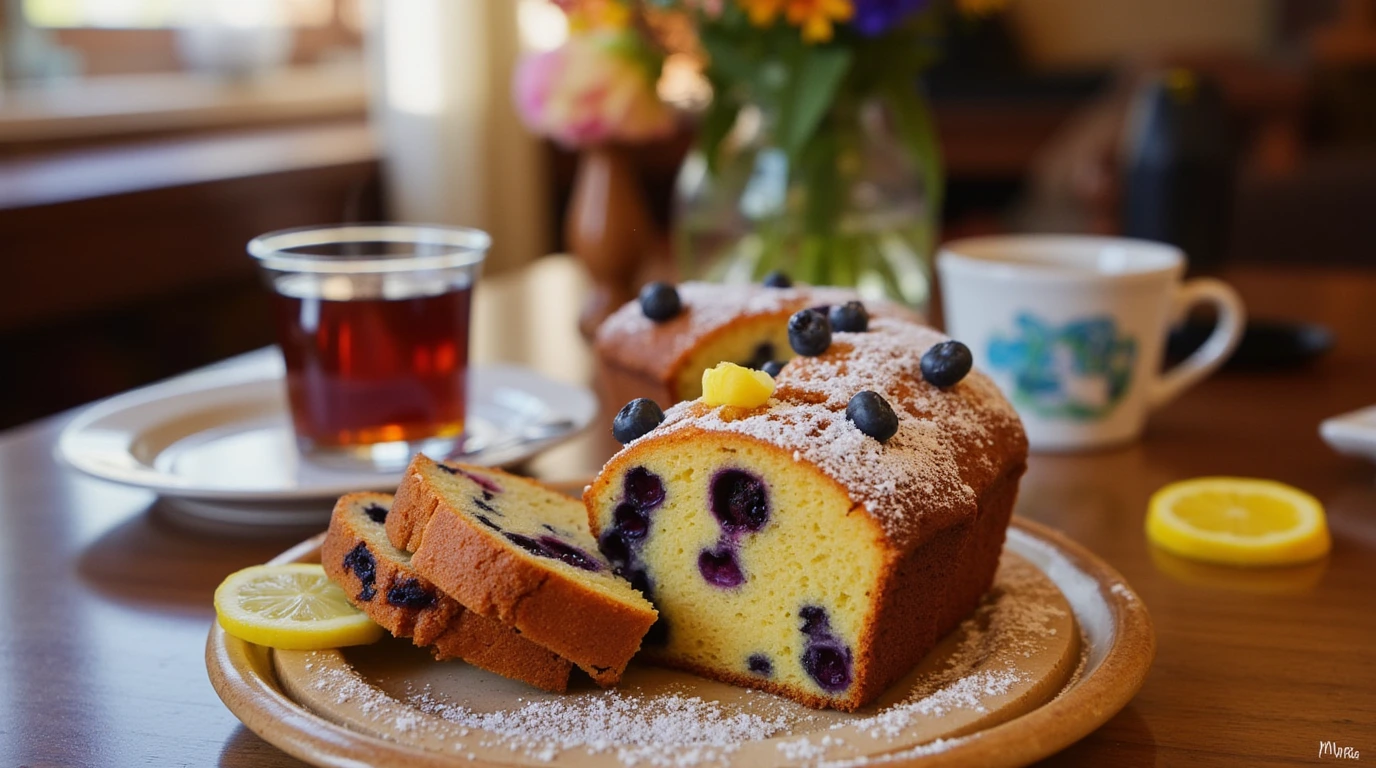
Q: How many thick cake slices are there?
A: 2